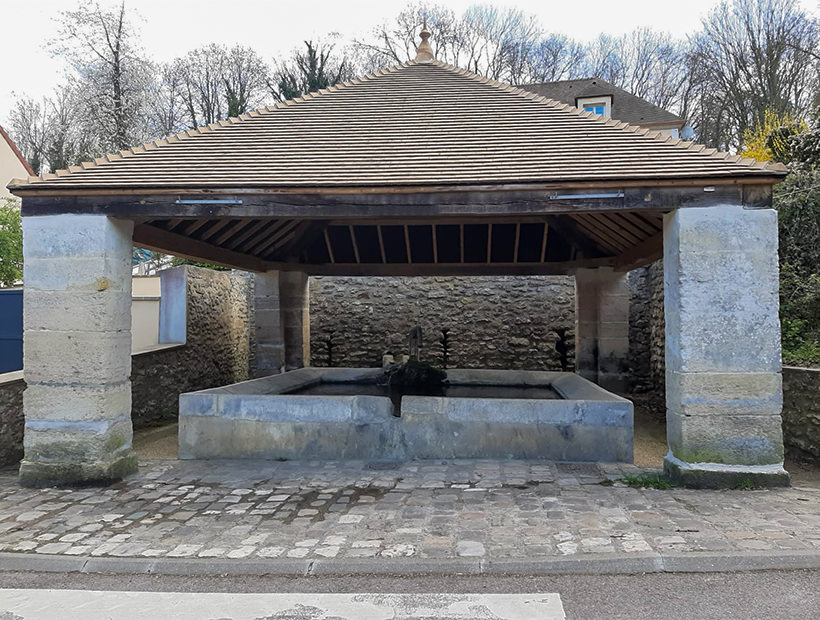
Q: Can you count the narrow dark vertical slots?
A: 3